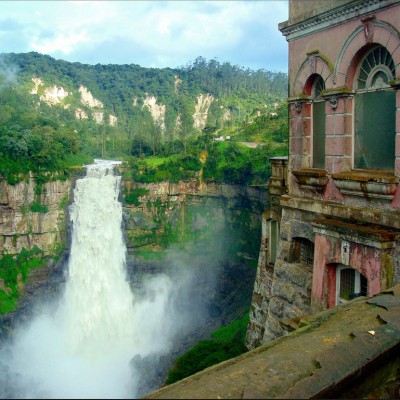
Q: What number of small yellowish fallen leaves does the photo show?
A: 2